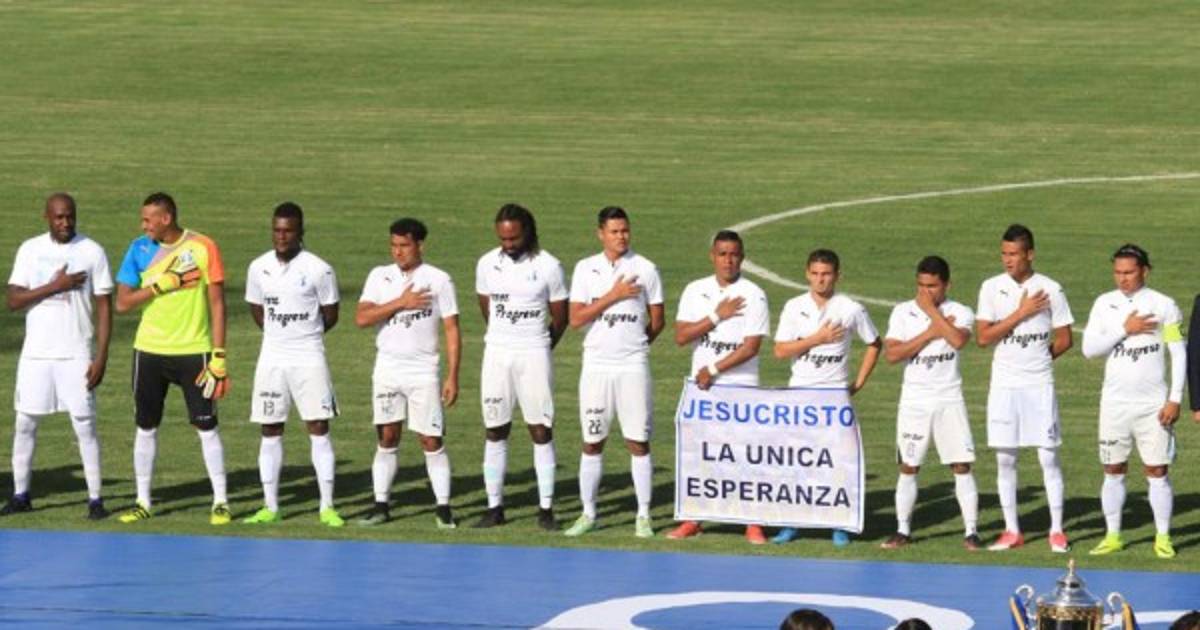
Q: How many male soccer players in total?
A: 11